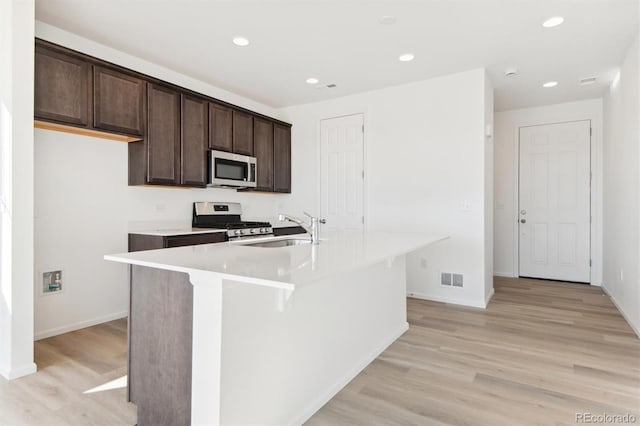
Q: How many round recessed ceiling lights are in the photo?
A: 5